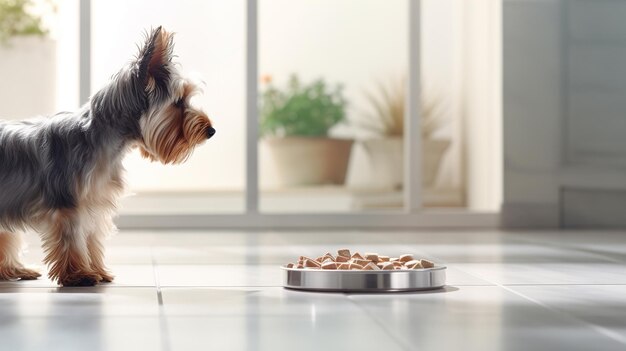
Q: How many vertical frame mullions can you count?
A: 3